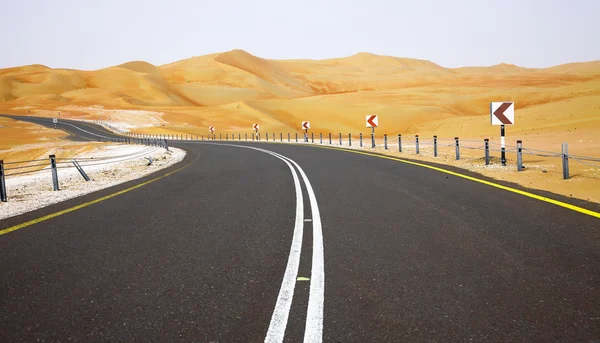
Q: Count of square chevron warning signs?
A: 5